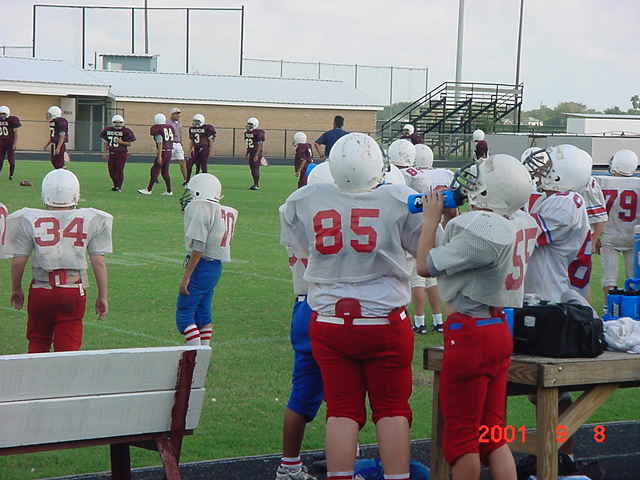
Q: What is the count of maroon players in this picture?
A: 9